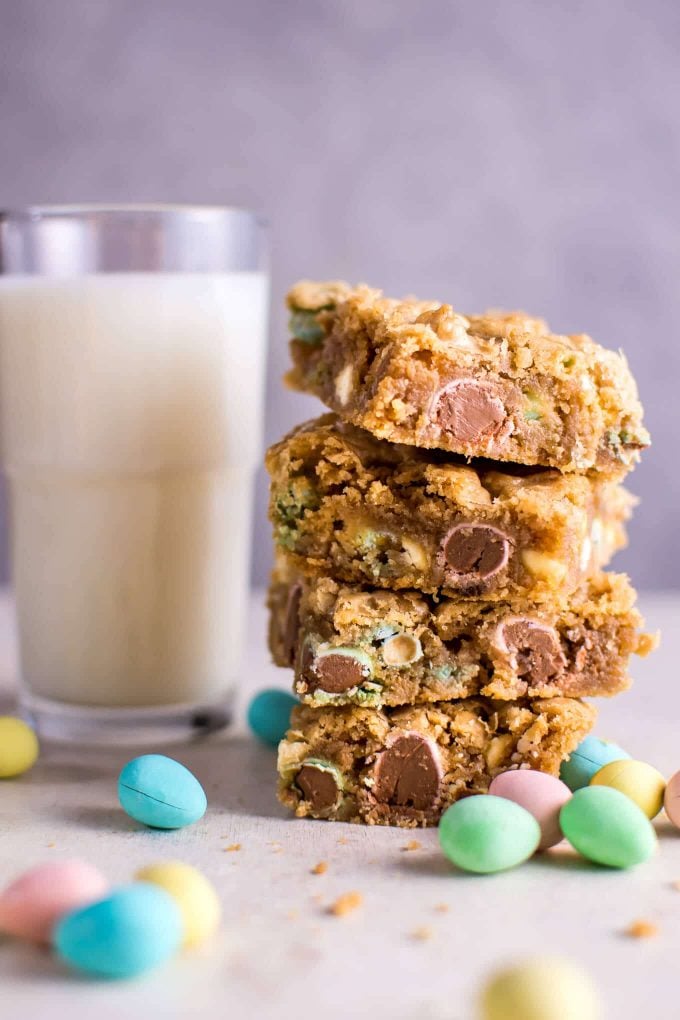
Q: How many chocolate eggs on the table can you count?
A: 13